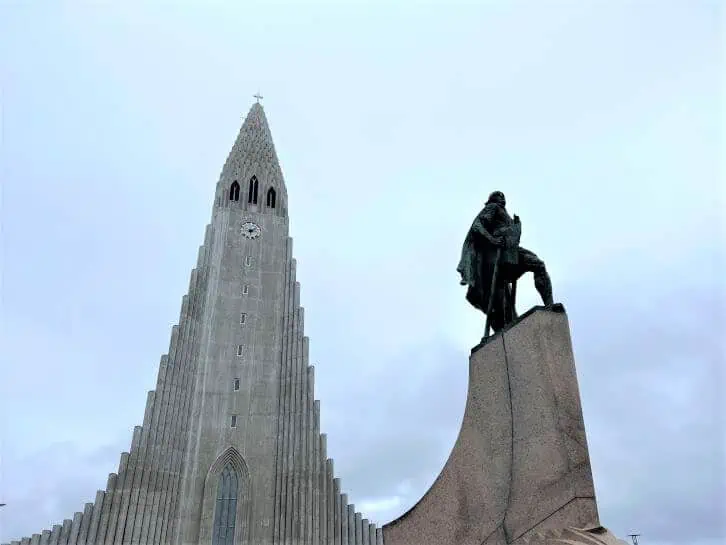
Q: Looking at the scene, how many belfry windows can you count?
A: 3